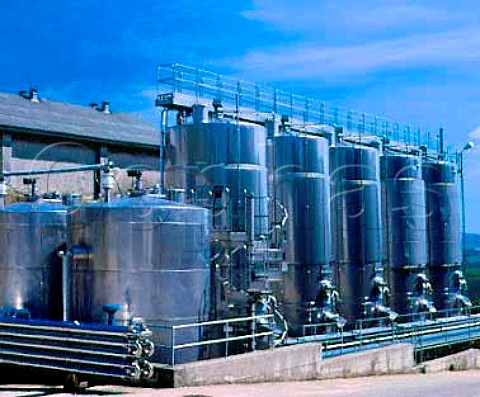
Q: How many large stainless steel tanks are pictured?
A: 7